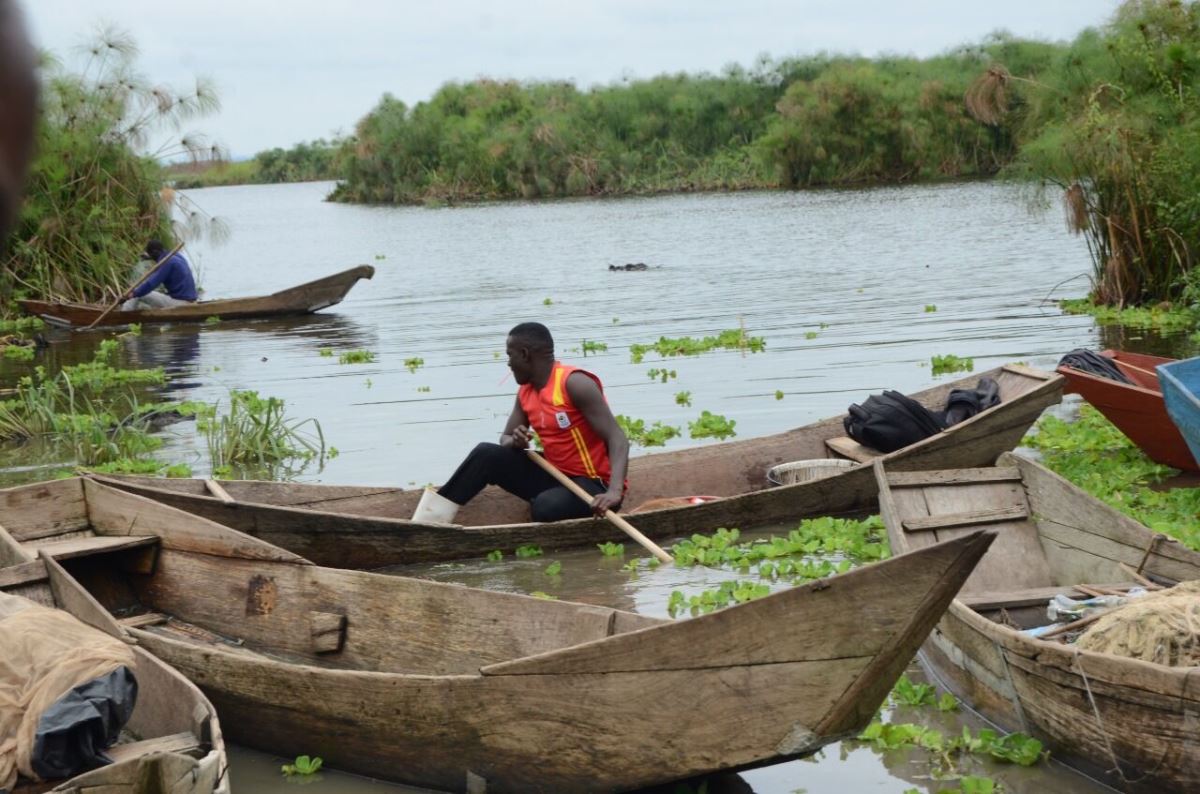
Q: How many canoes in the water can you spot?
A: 7